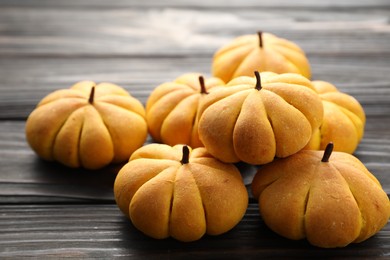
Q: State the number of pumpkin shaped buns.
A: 7